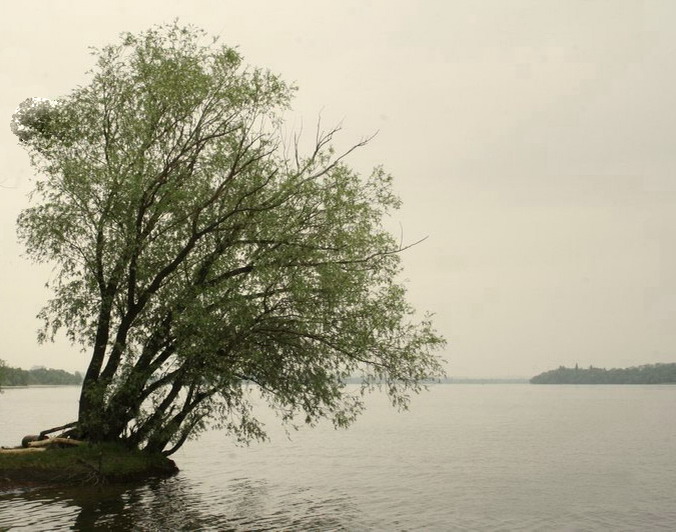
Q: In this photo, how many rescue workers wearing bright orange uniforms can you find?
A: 0